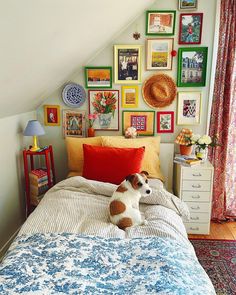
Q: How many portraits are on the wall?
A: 14